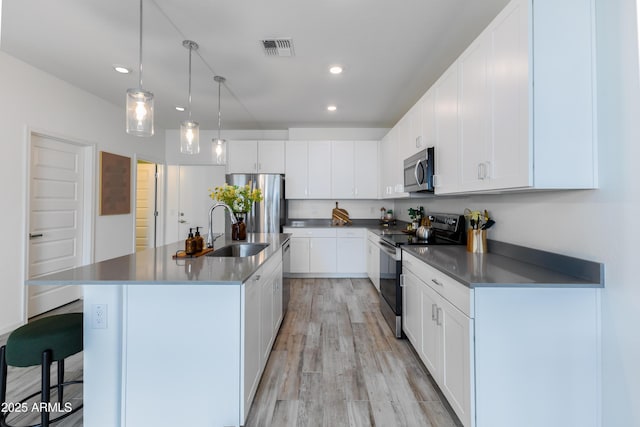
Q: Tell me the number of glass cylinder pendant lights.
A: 3